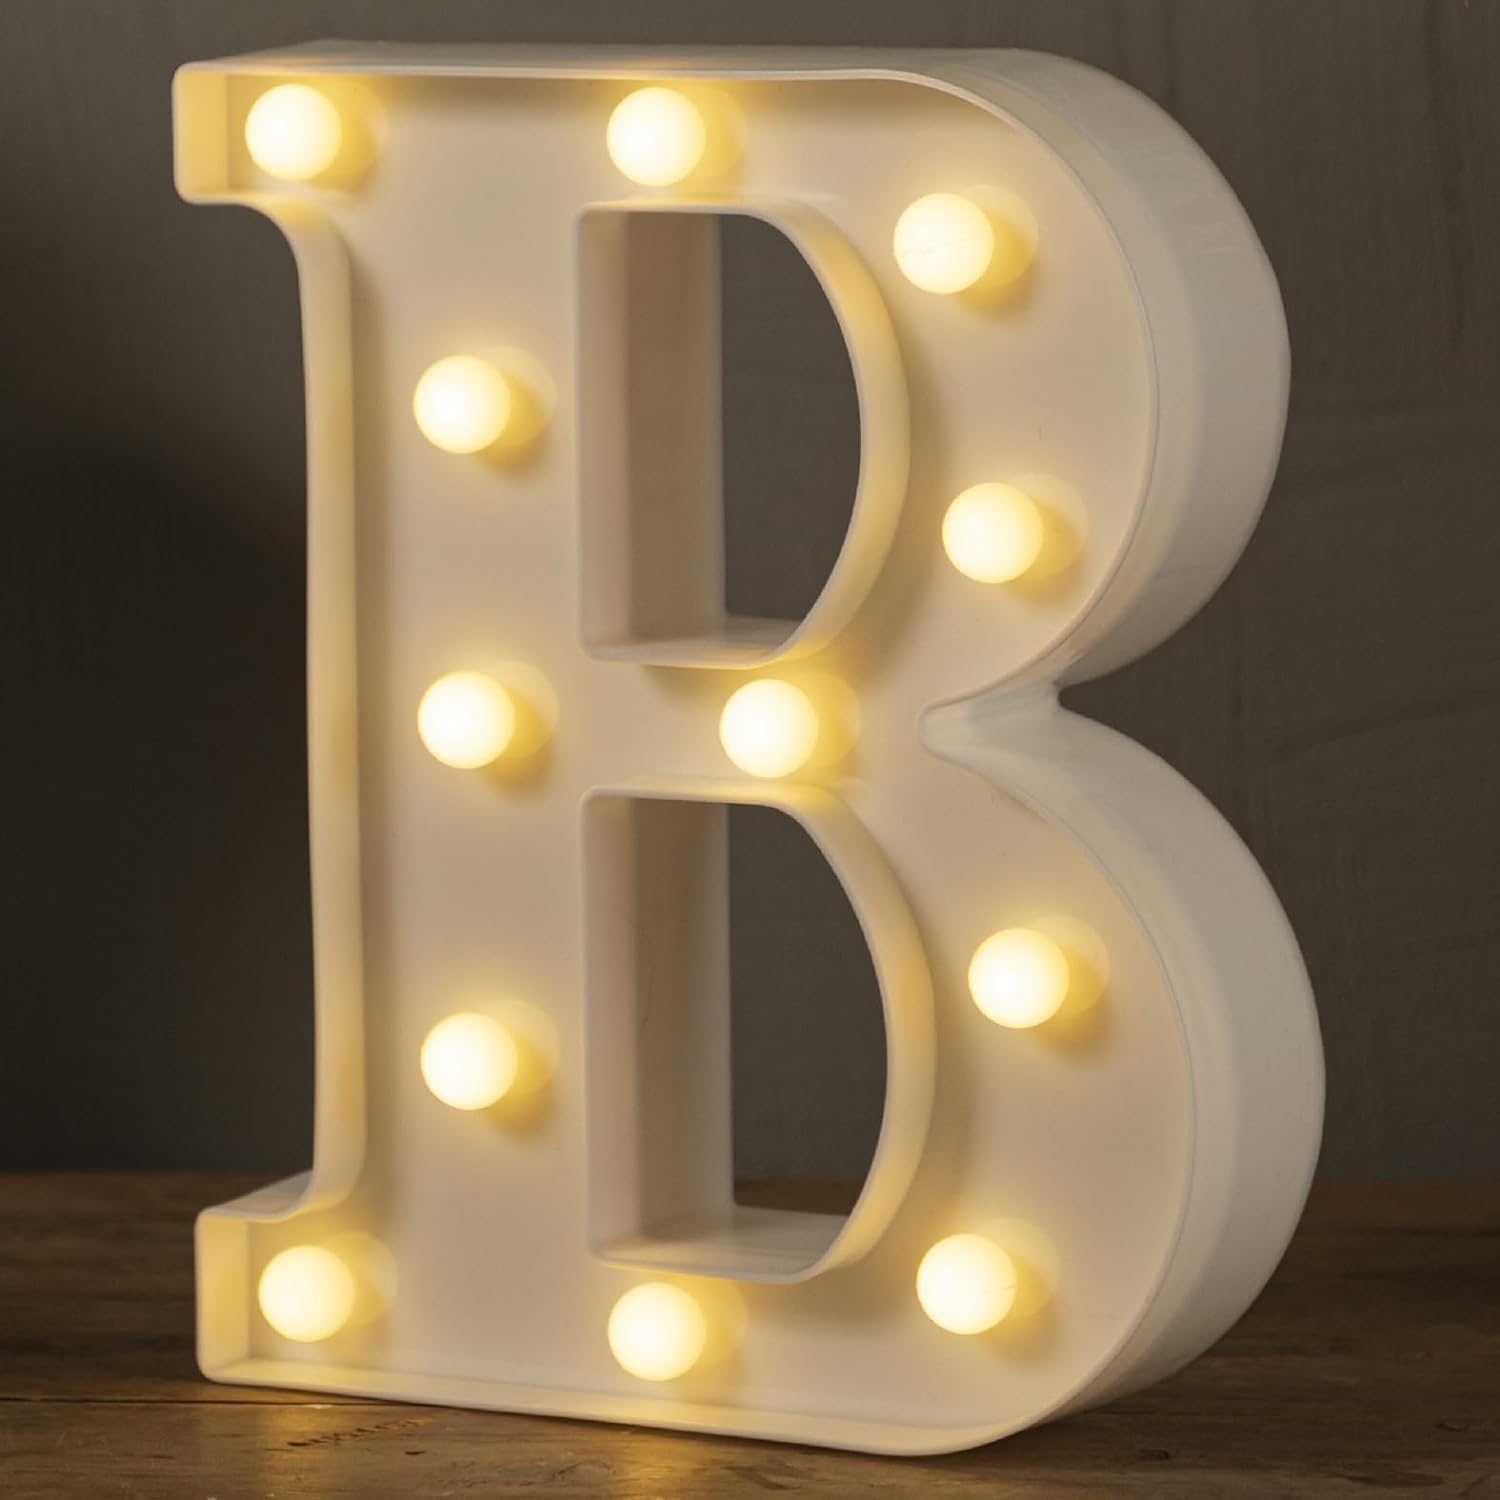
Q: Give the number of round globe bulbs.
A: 12